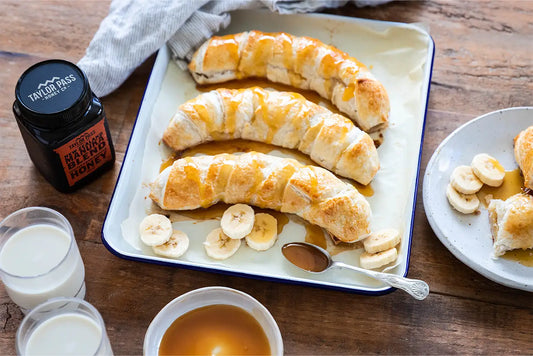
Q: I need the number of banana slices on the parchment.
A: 7